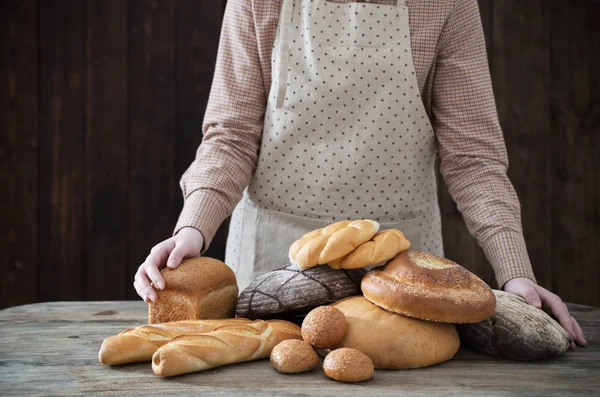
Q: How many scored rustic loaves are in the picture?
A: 2